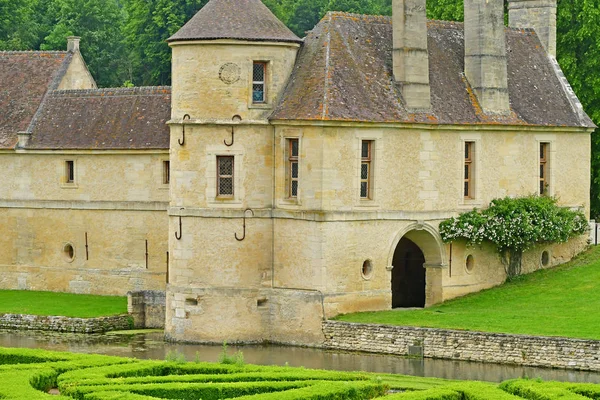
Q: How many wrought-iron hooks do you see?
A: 4